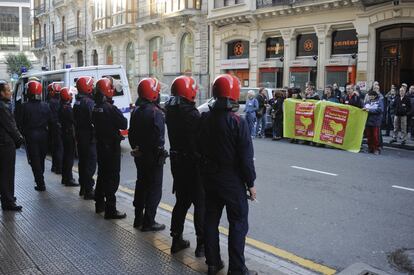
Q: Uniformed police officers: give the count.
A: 8